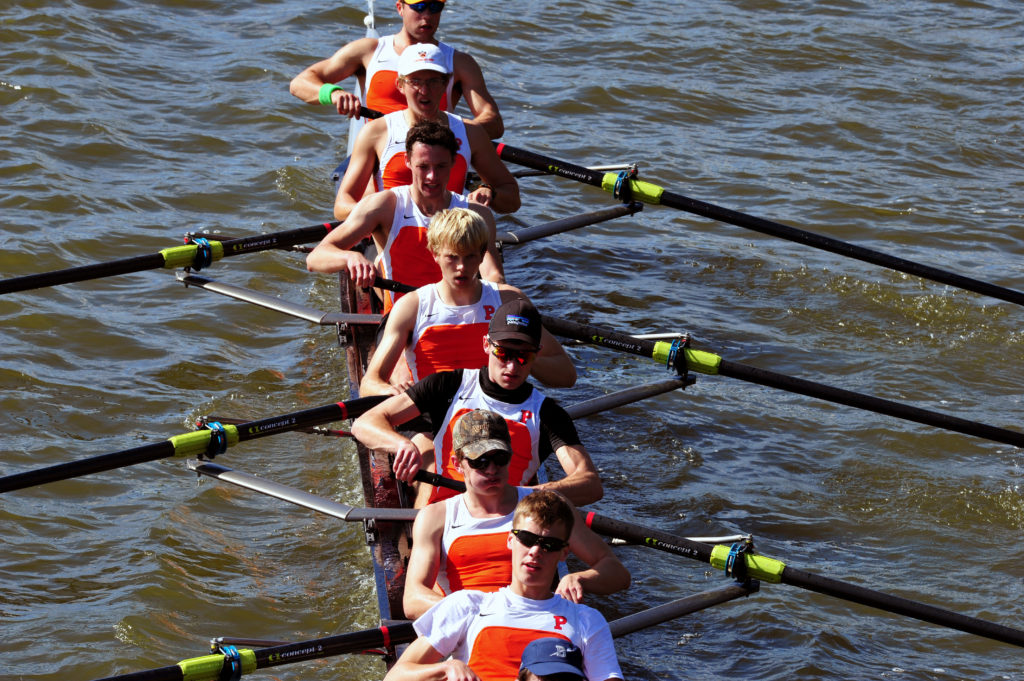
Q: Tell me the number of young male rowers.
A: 8